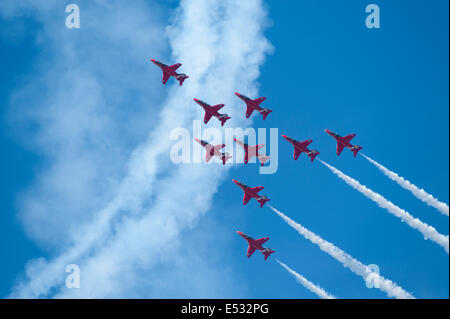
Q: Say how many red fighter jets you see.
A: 9